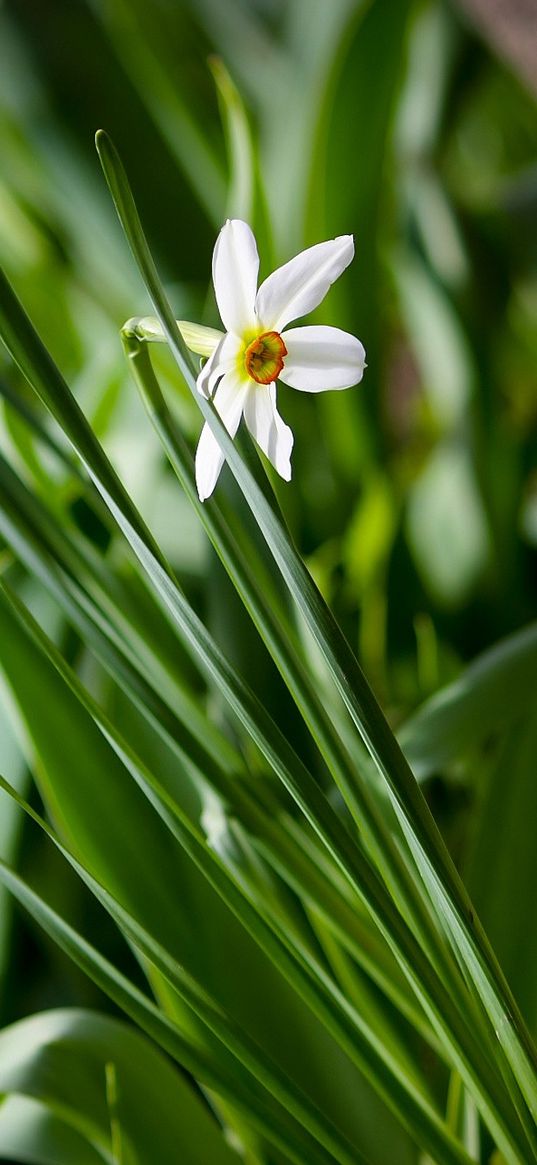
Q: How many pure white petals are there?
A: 6